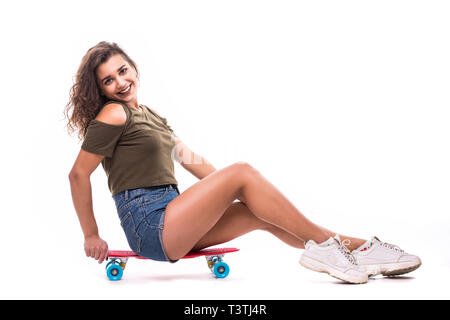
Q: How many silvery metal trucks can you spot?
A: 2